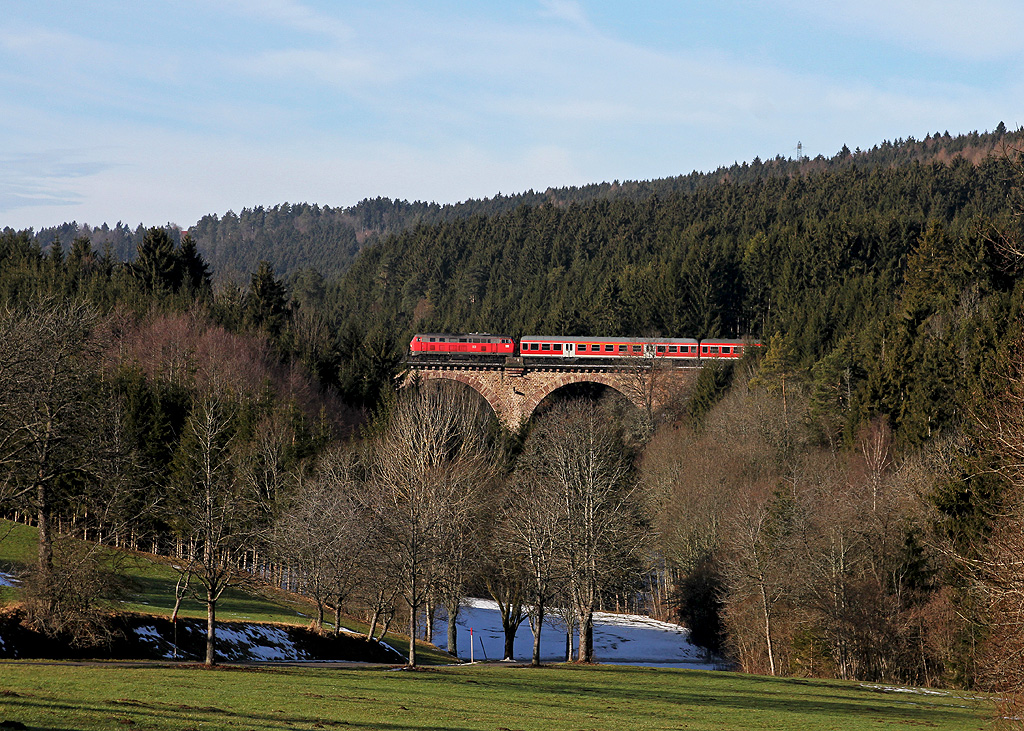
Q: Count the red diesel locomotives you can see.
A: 1